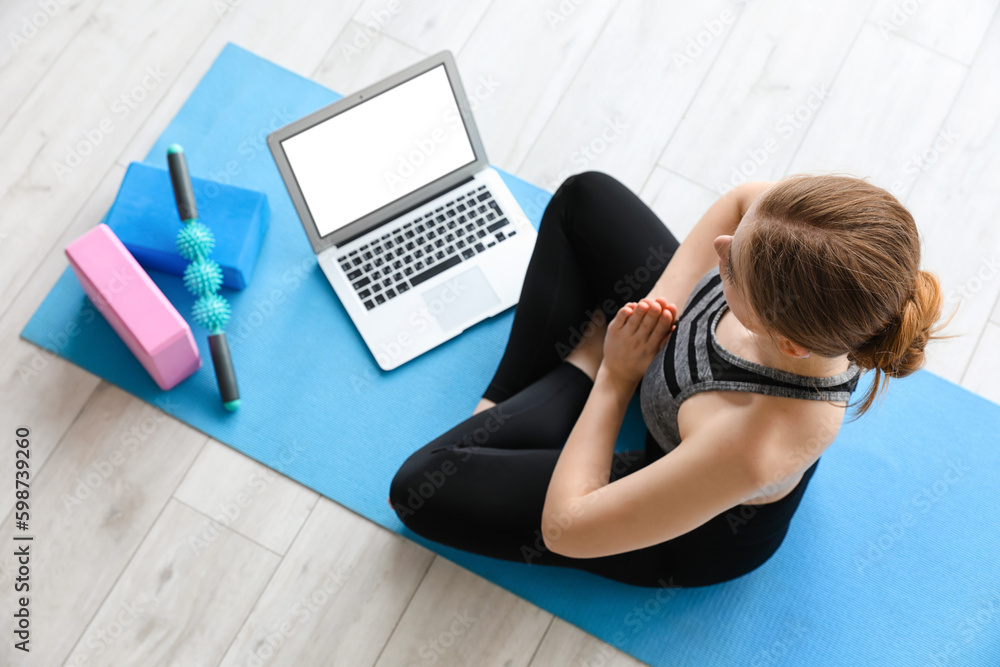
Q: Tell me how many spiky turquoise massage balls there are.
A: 3